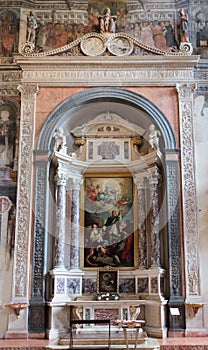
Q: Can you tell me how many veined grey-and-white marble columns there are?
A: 4